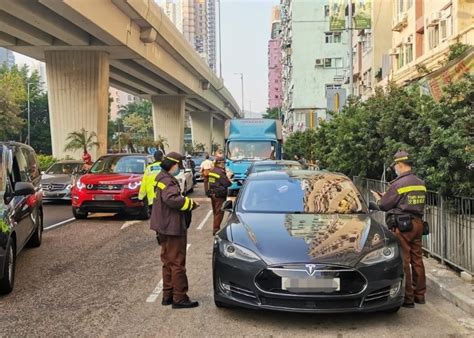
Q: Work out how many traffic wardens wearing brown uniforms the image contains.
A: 3